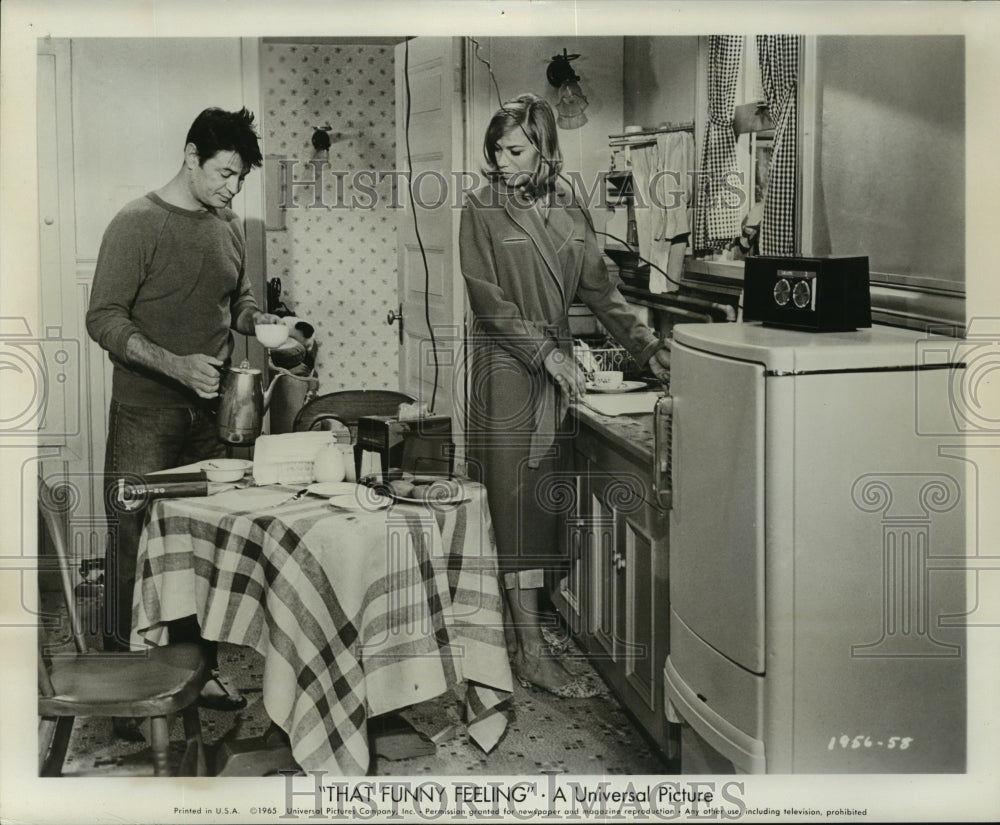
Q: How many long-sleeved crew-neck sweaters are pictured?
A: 1